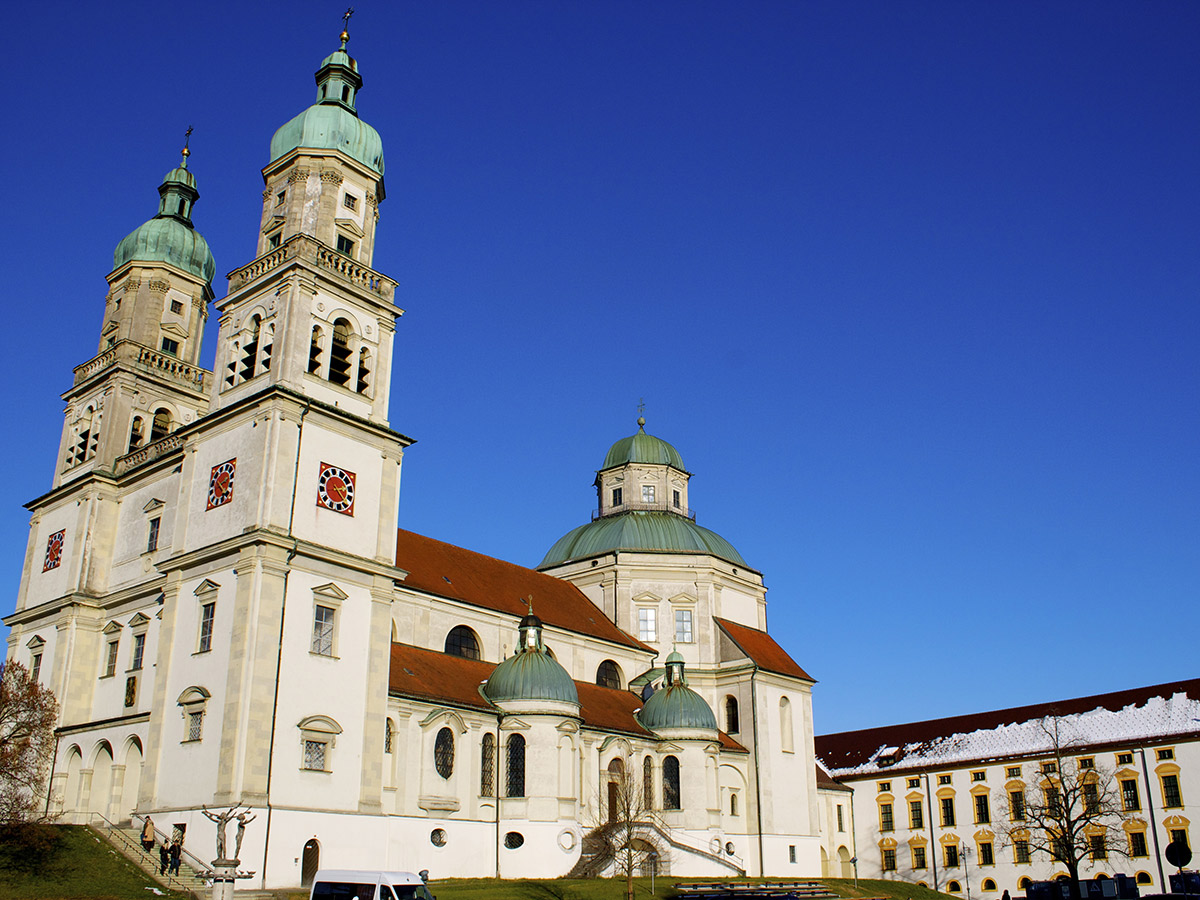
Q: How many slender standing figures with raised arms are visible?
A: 2